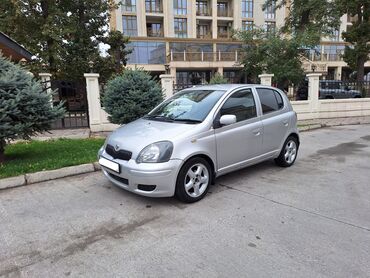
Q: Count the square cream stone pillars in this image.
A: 5